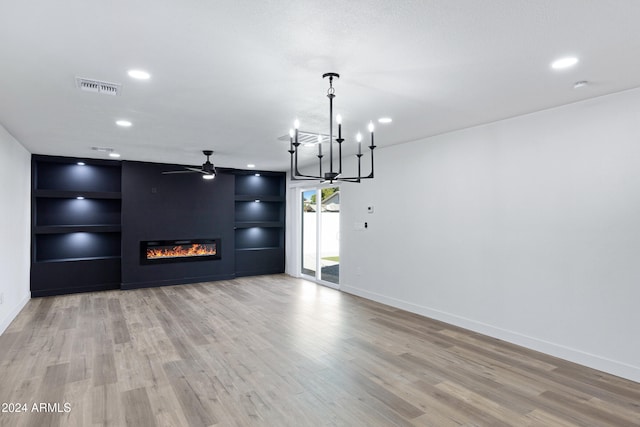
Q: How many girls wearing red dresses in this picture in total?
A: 0